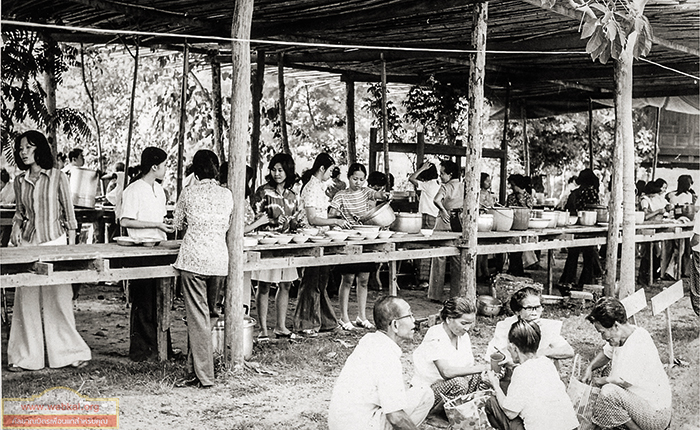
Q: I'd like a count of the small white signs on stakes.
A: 2